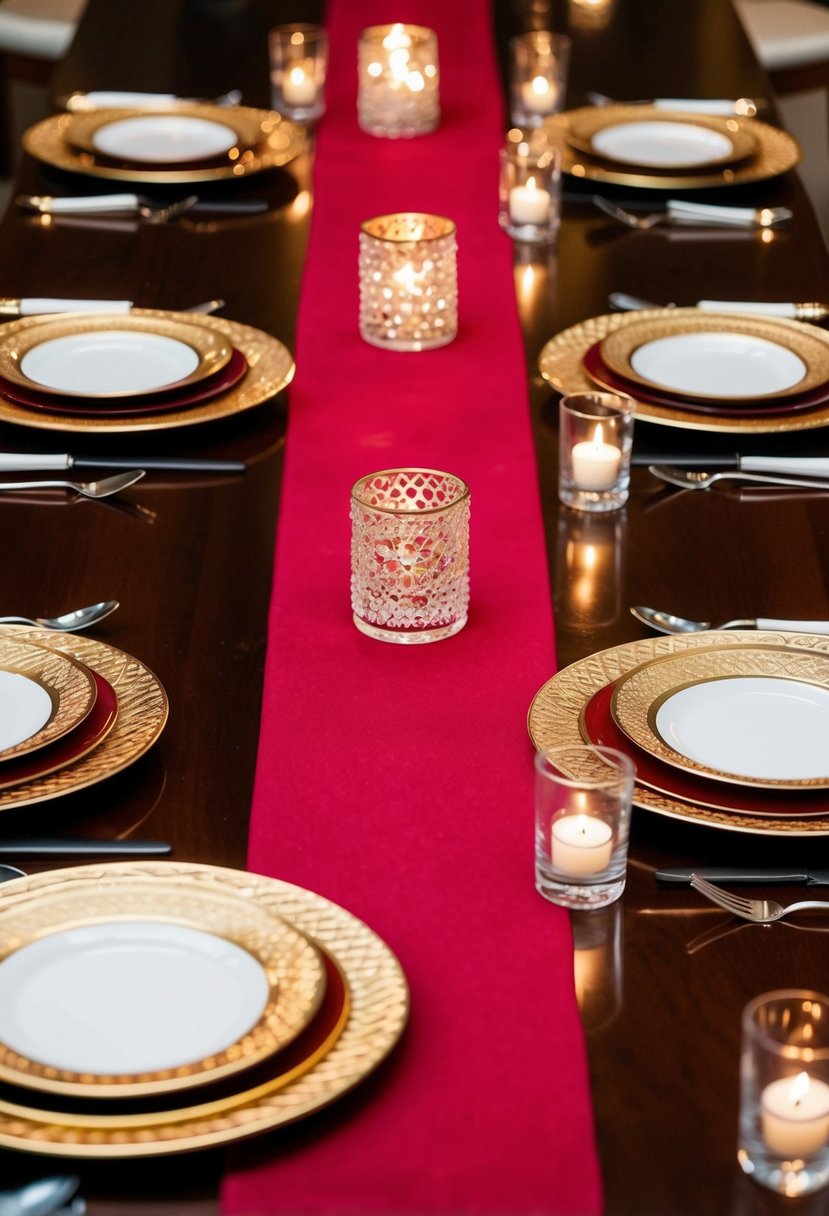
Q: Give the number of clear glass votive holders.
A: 6